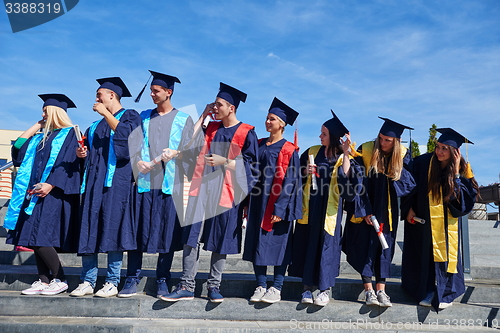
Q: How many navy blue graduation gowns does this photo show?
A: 8